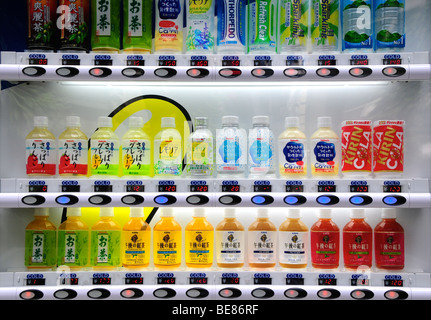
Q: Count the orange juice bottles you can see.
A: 3